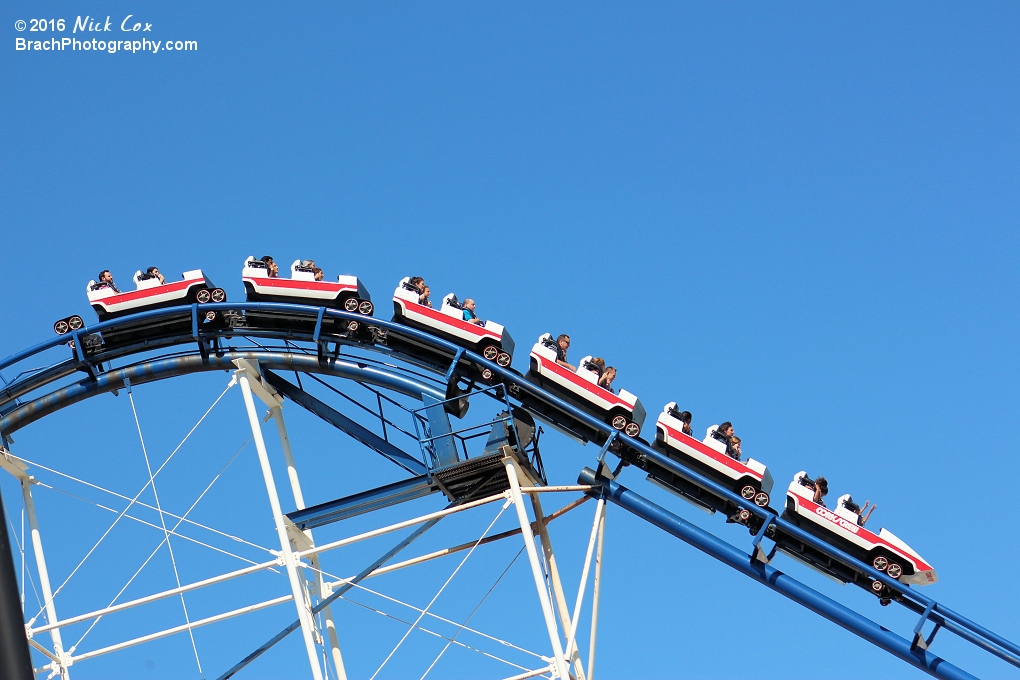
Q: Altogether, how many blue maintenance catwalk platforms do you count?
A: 1